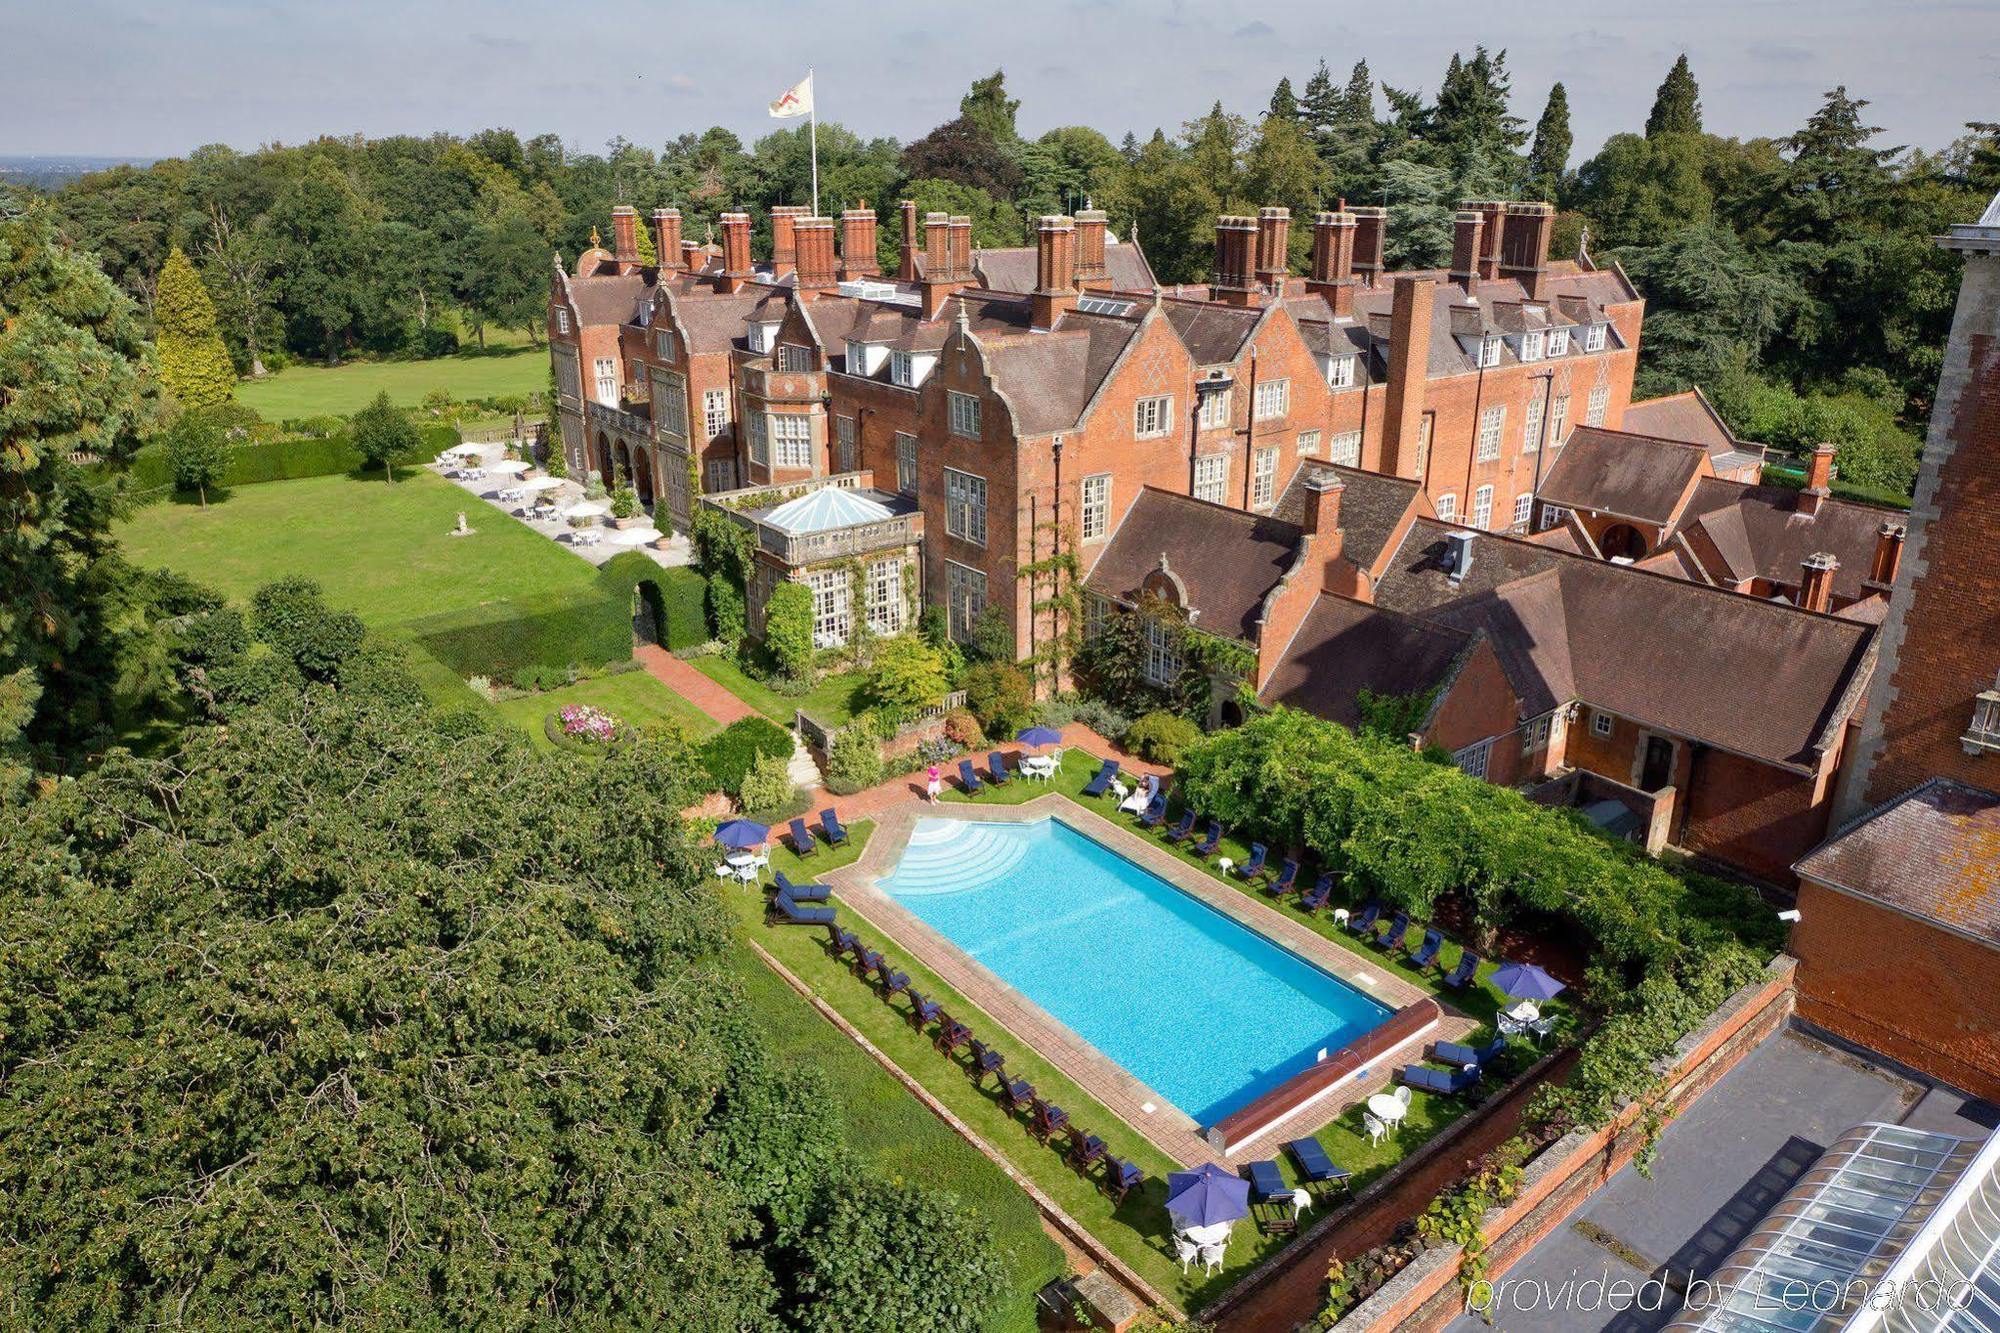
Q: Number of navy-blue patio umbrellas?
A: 4